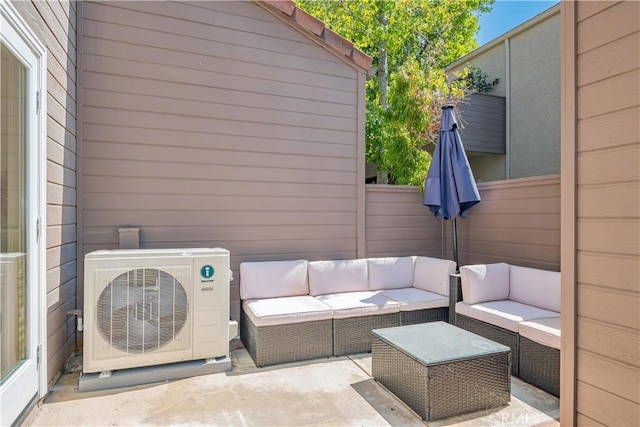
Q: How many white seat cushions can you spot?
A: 5